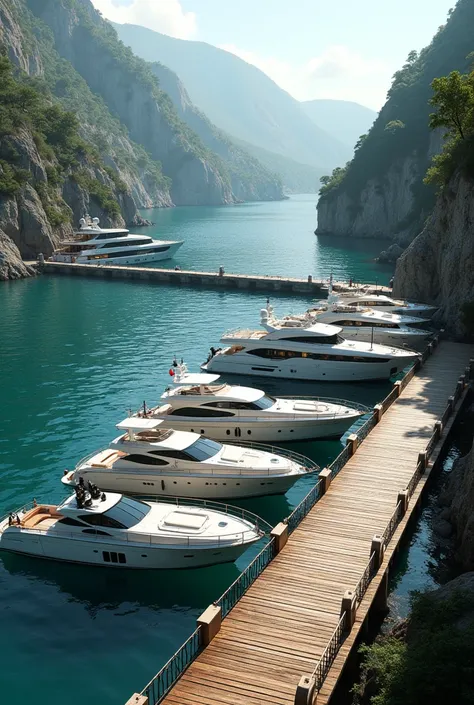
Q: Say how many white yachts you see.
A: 7